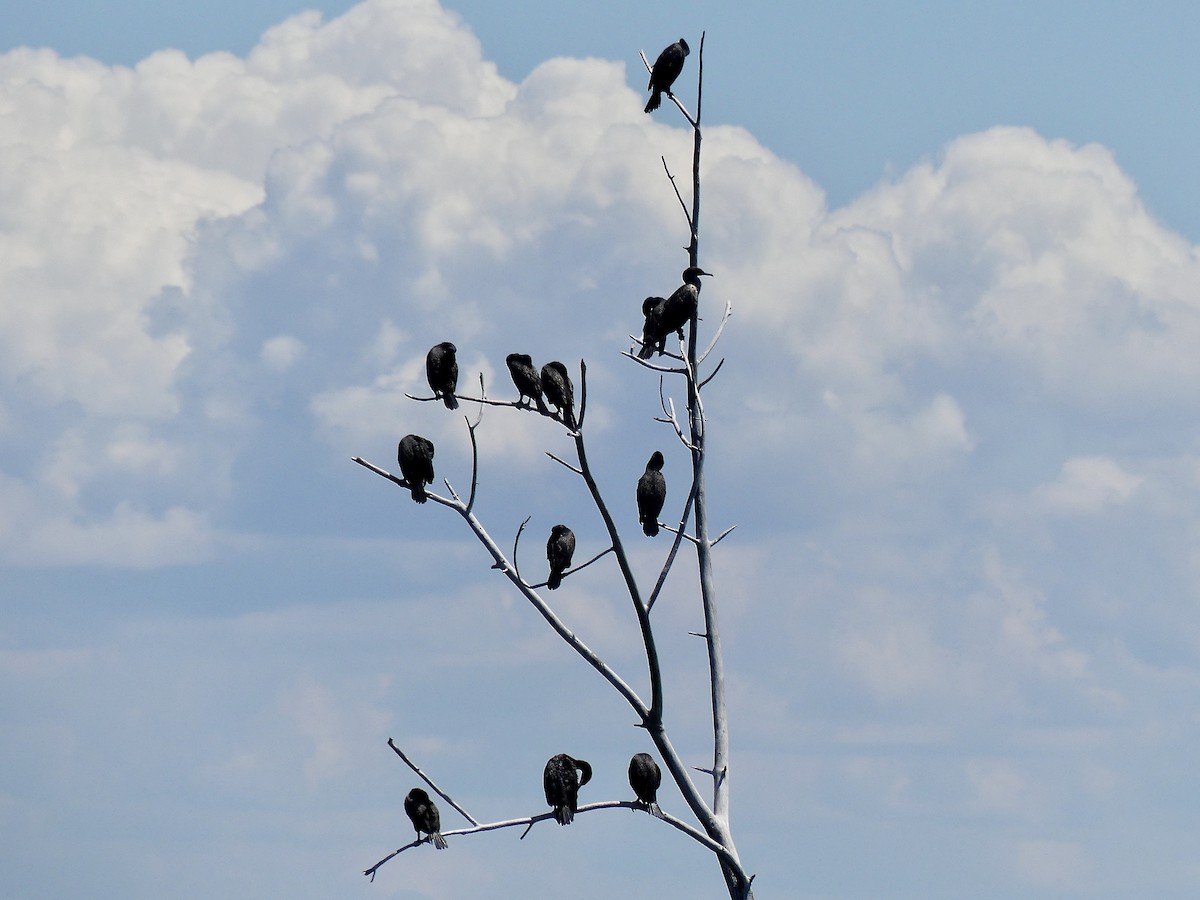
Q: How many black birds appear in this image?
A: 12